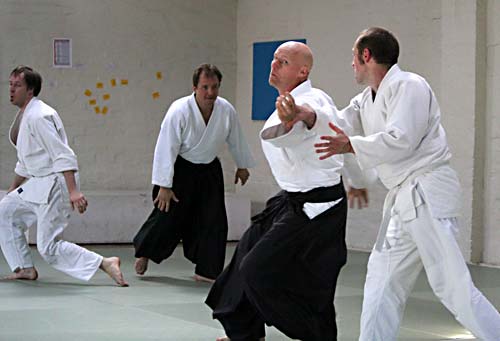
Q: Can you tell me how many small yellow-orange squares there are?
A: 10